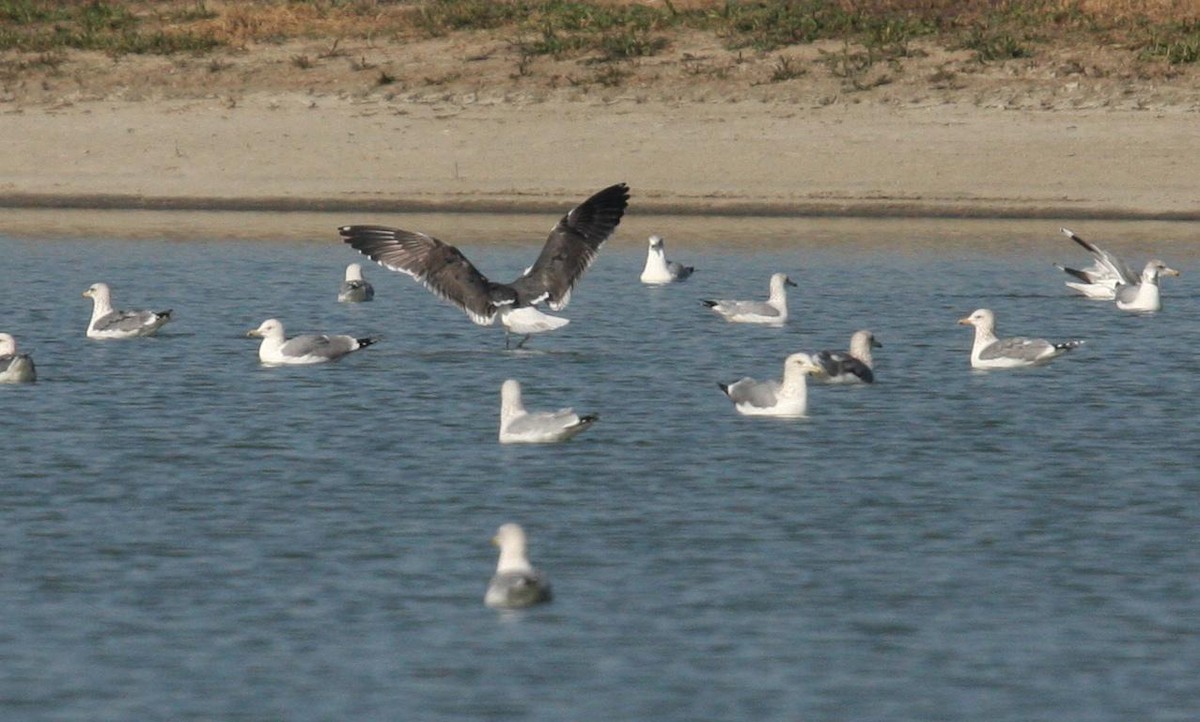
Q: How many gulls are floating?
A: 13